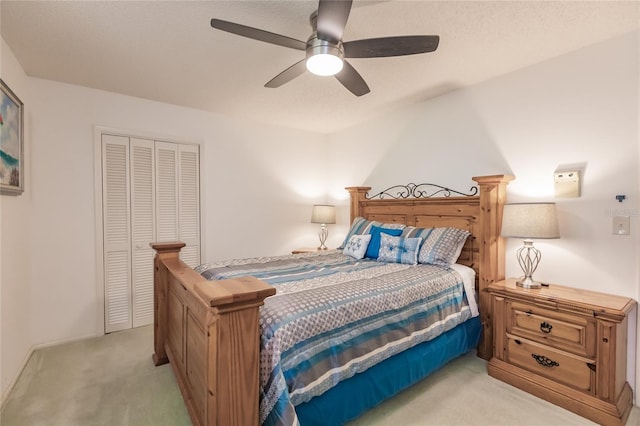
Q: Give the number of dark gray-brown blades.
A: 5